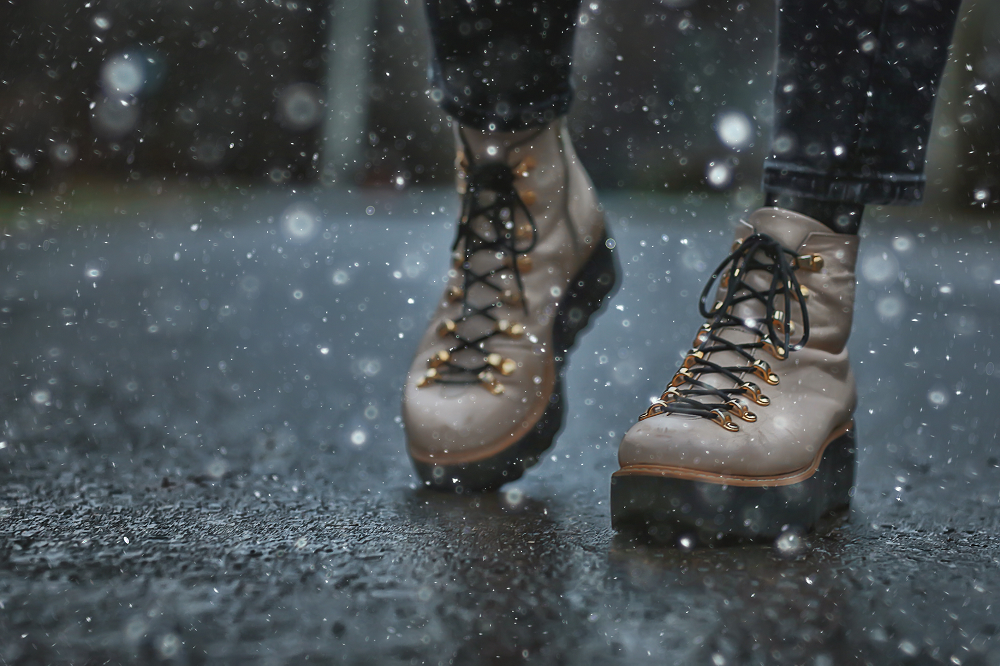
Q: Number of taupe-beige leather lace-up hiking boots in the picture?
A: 2